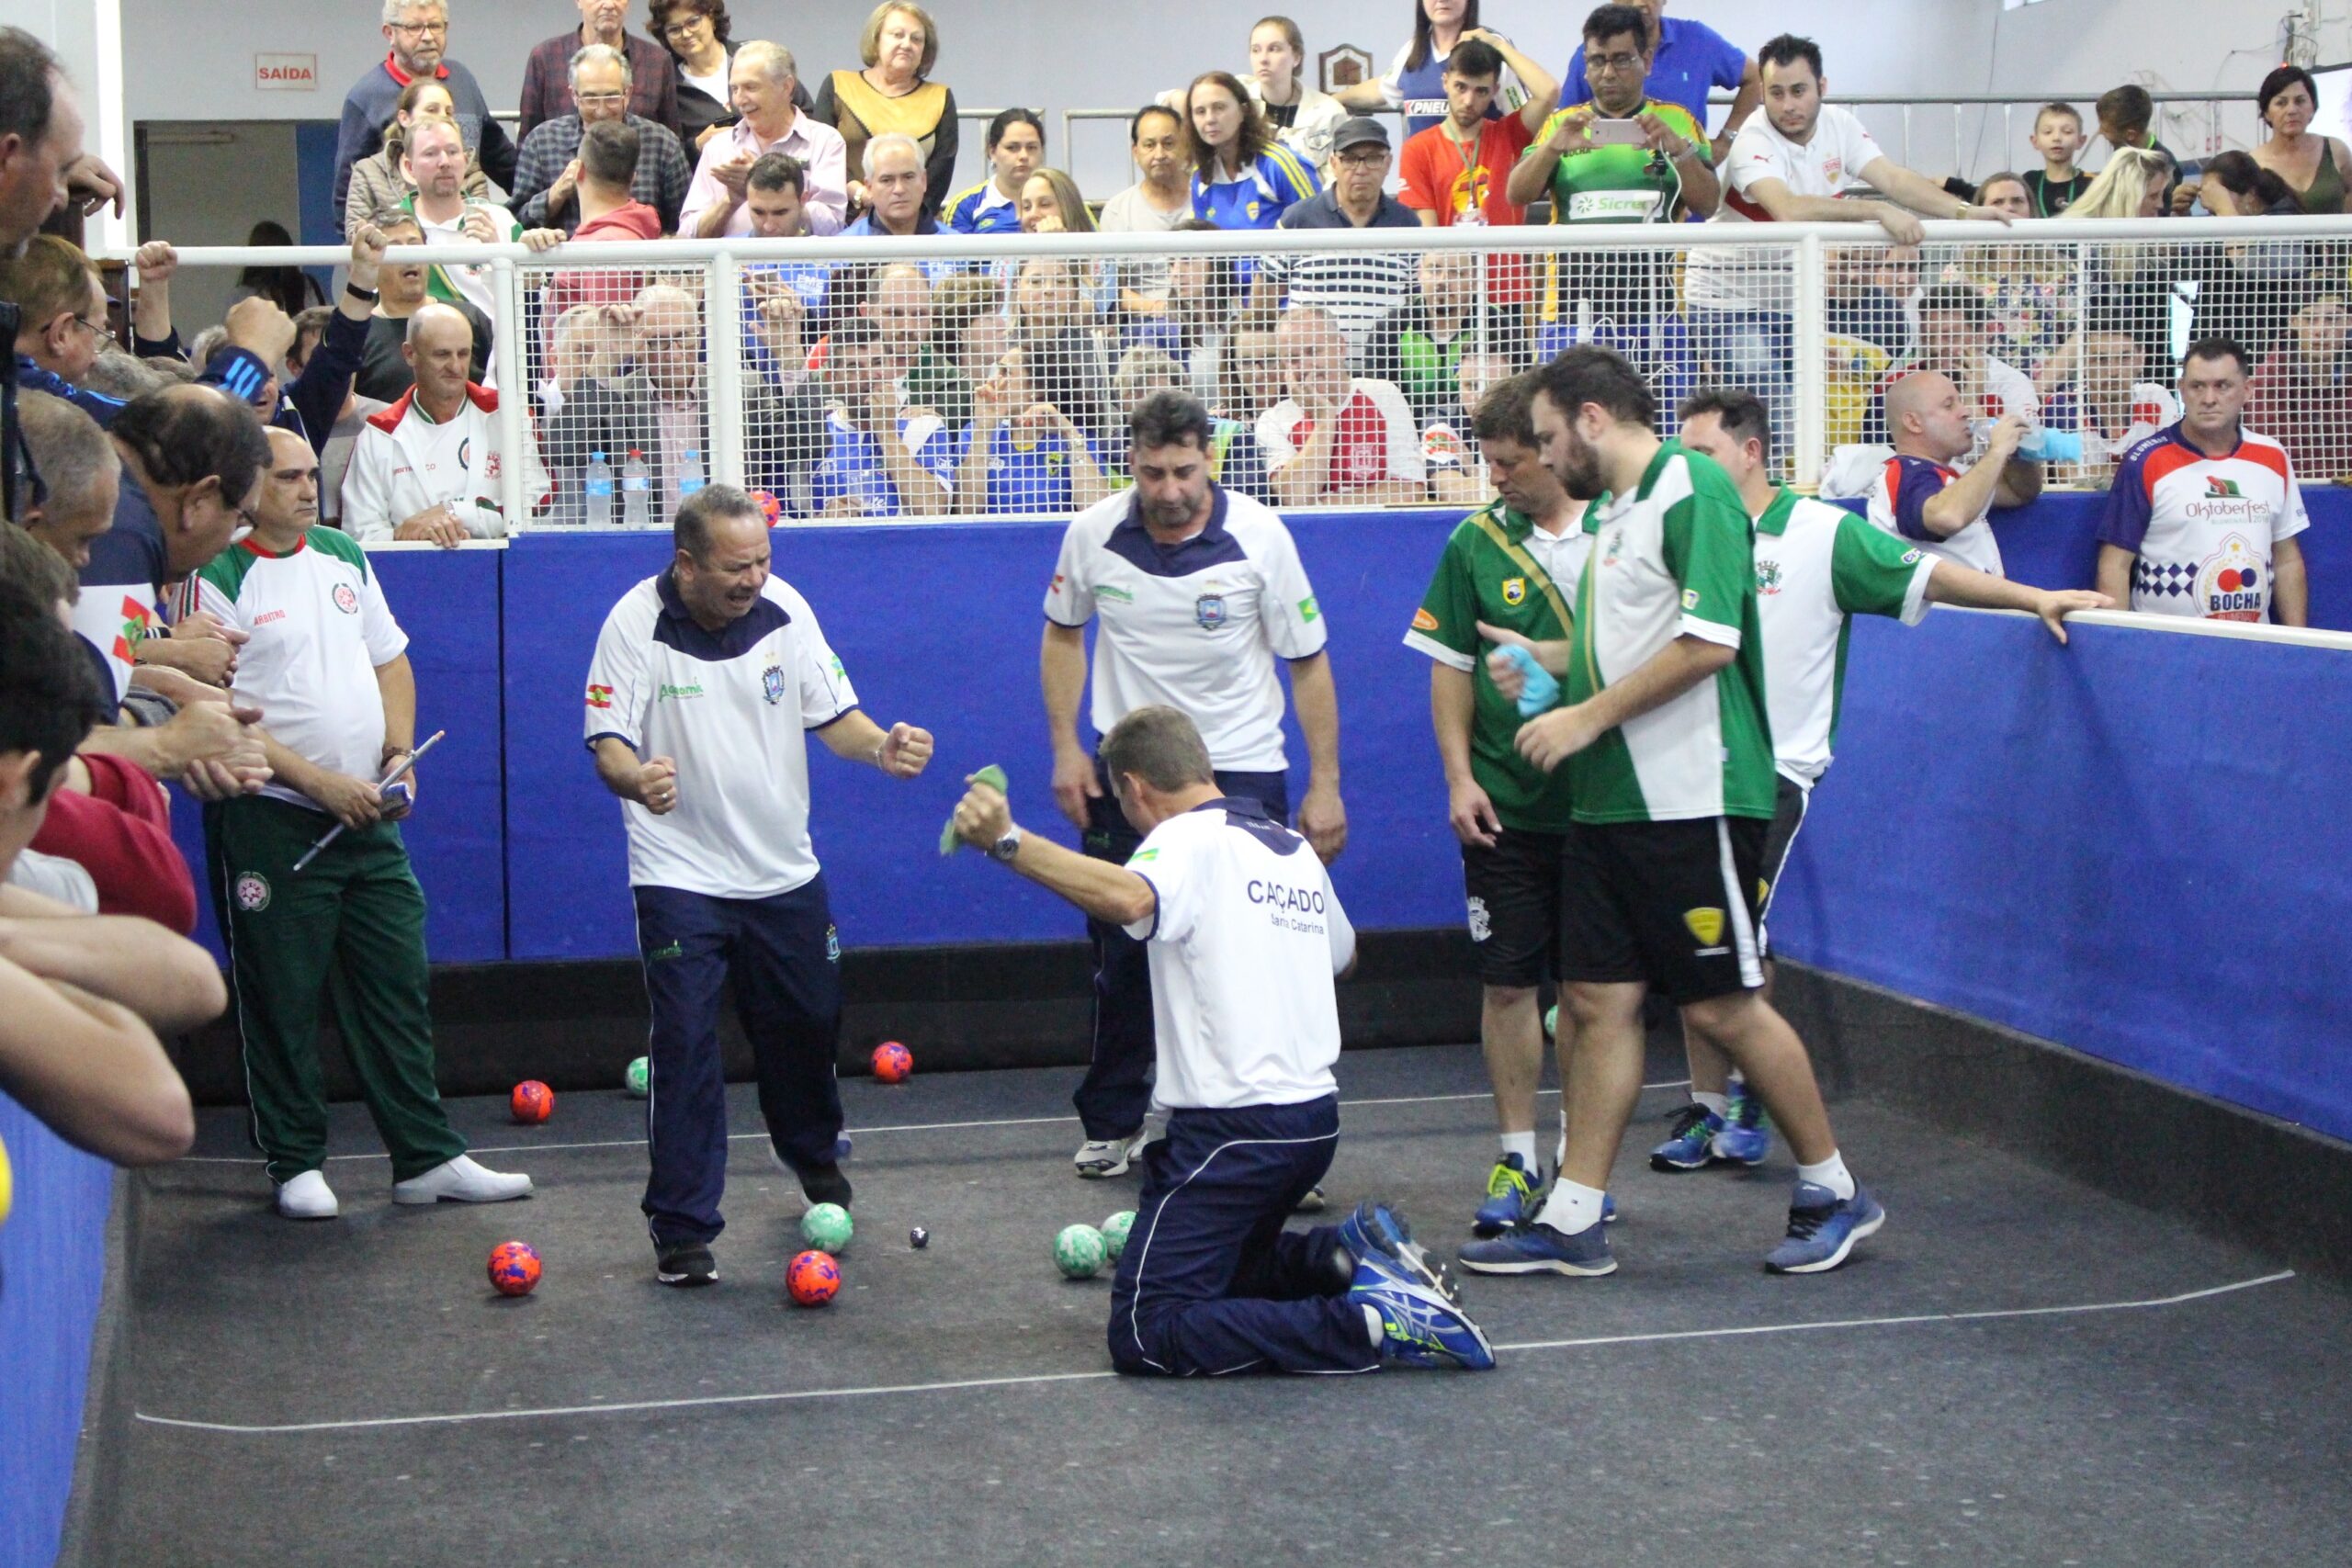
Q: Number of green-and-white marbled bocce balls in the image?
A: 5